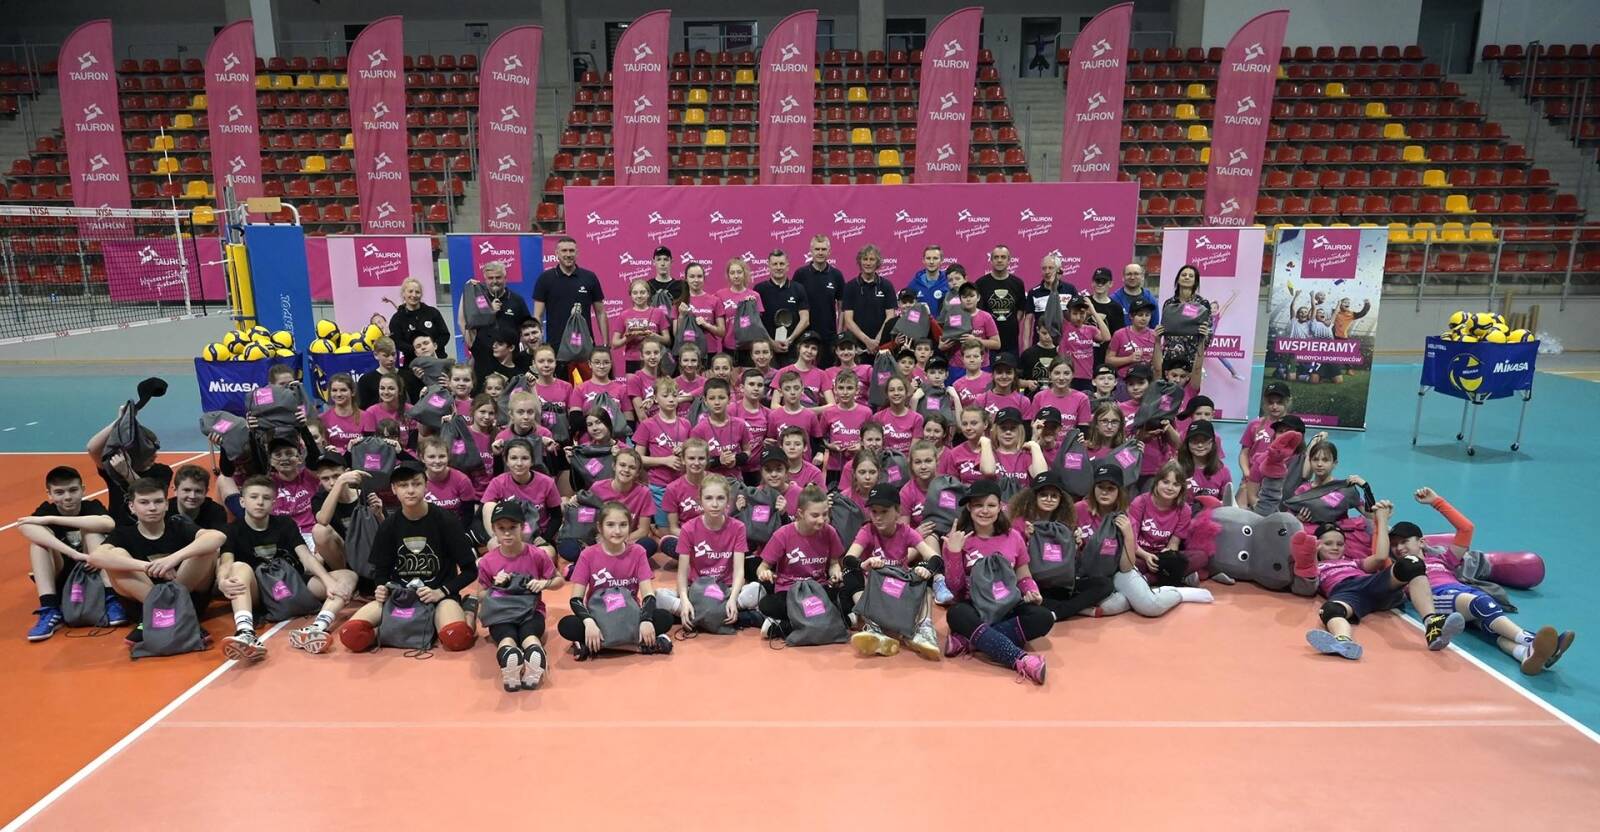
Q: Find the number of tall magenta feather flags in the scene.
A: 9